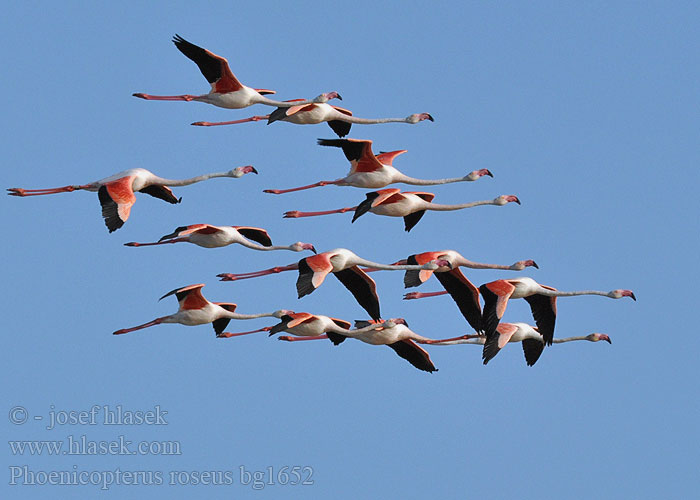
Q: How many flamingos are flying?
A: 13